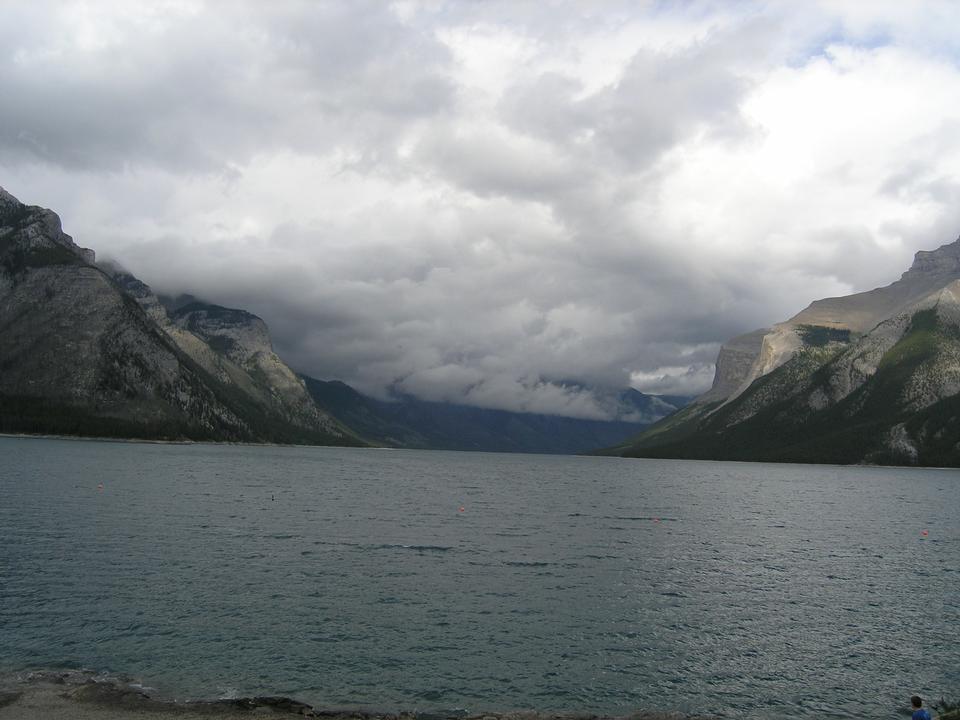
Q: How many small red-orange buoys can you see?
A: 4